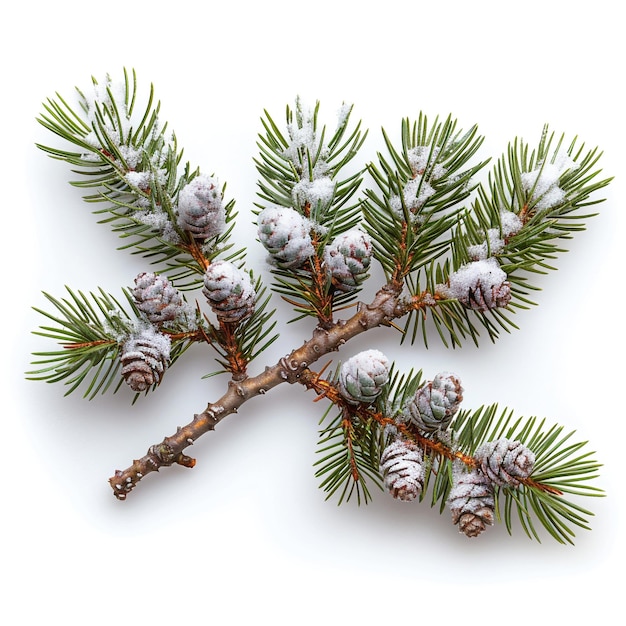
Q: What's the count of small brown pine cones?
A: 12